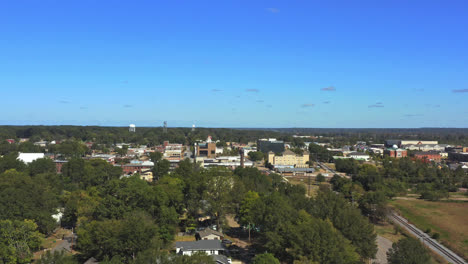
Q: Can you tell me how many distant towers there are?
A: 3